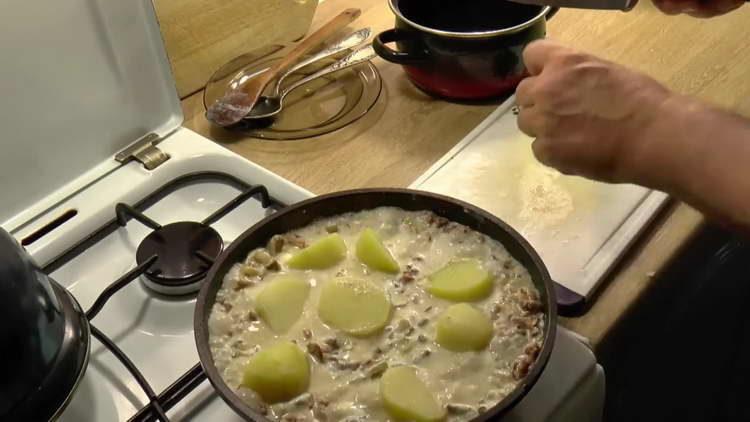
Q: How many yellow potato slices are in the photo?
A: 8